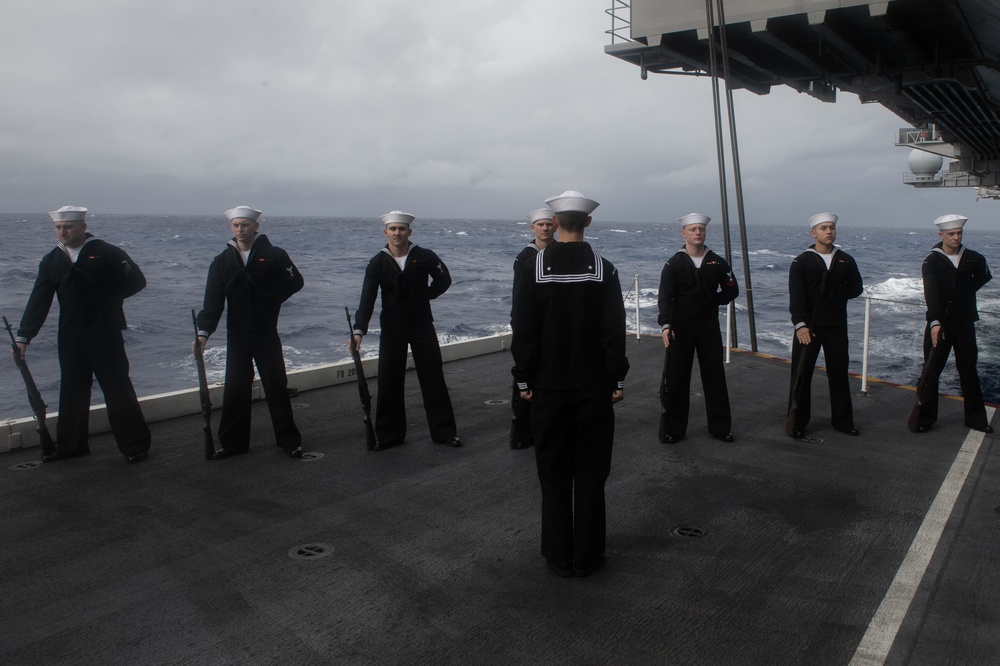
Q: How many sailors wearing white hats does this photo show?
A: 8